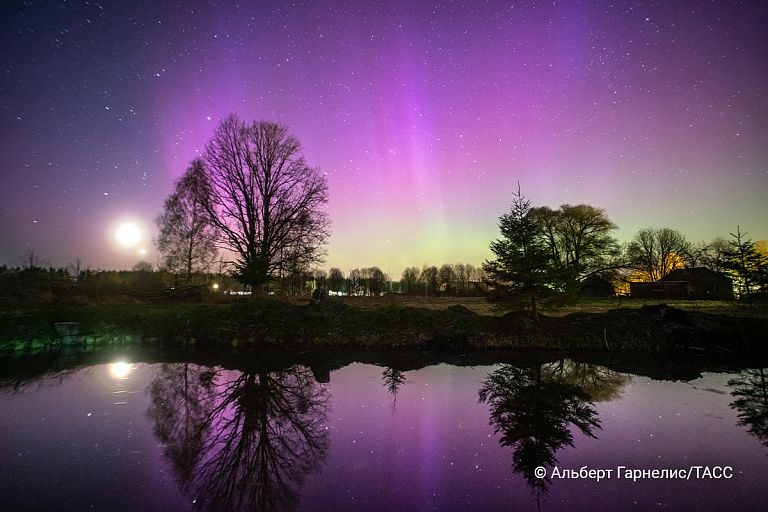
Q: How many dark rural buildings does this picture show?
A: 2